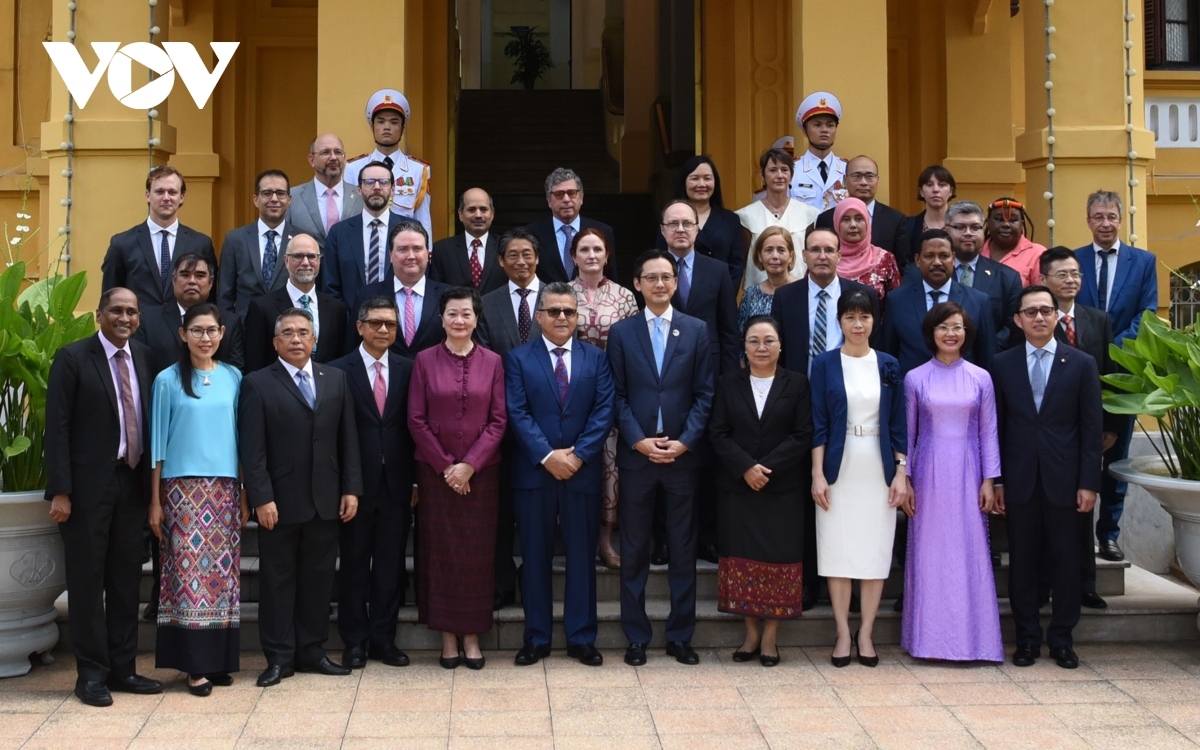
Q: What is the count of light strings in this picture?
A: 4